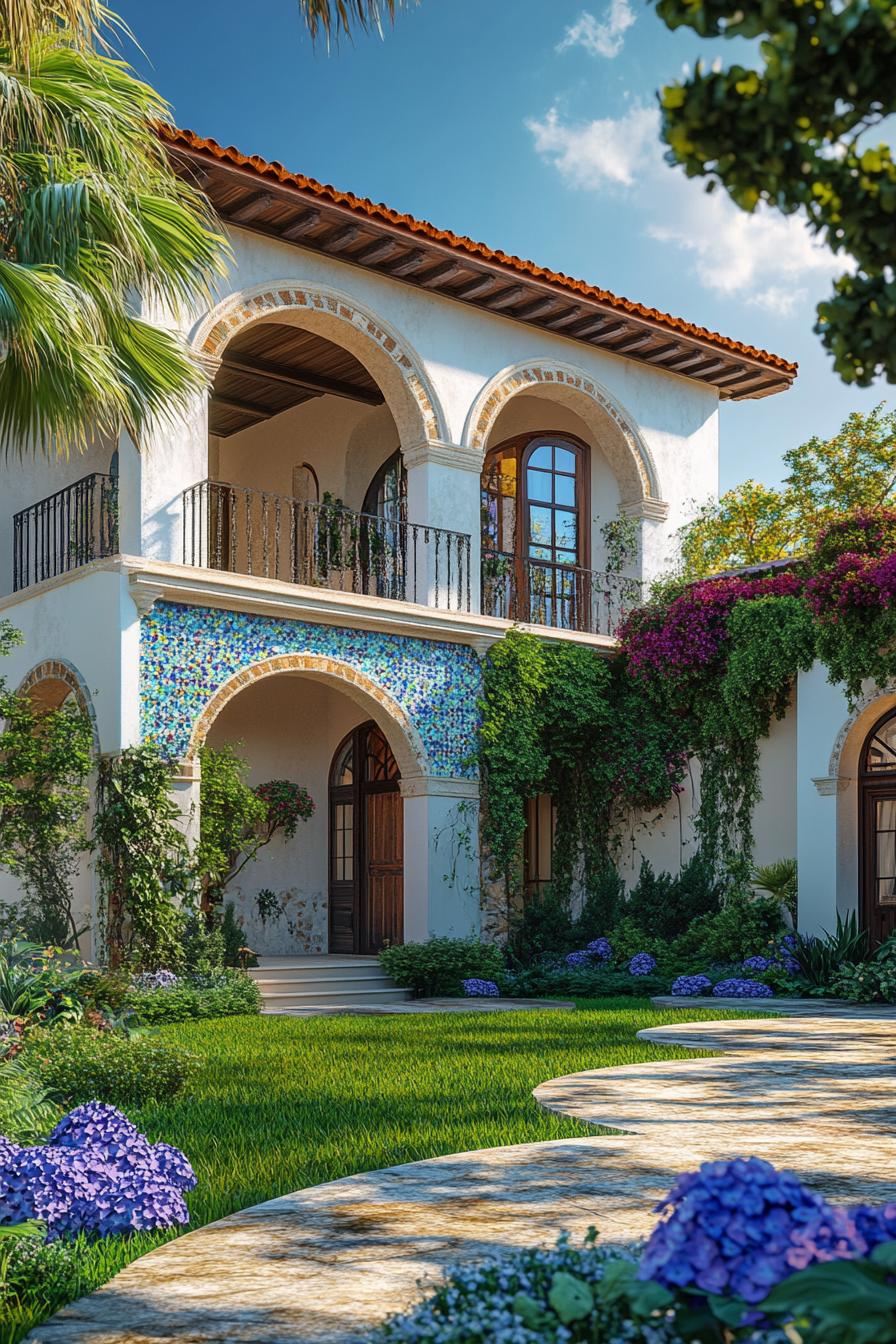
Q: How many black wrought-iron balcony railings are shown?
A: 3